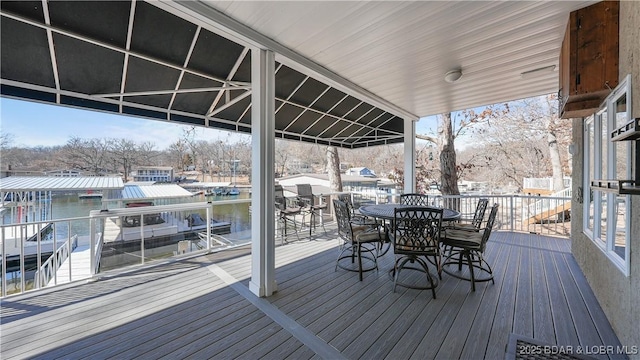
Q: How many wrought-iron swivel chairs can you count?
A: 6